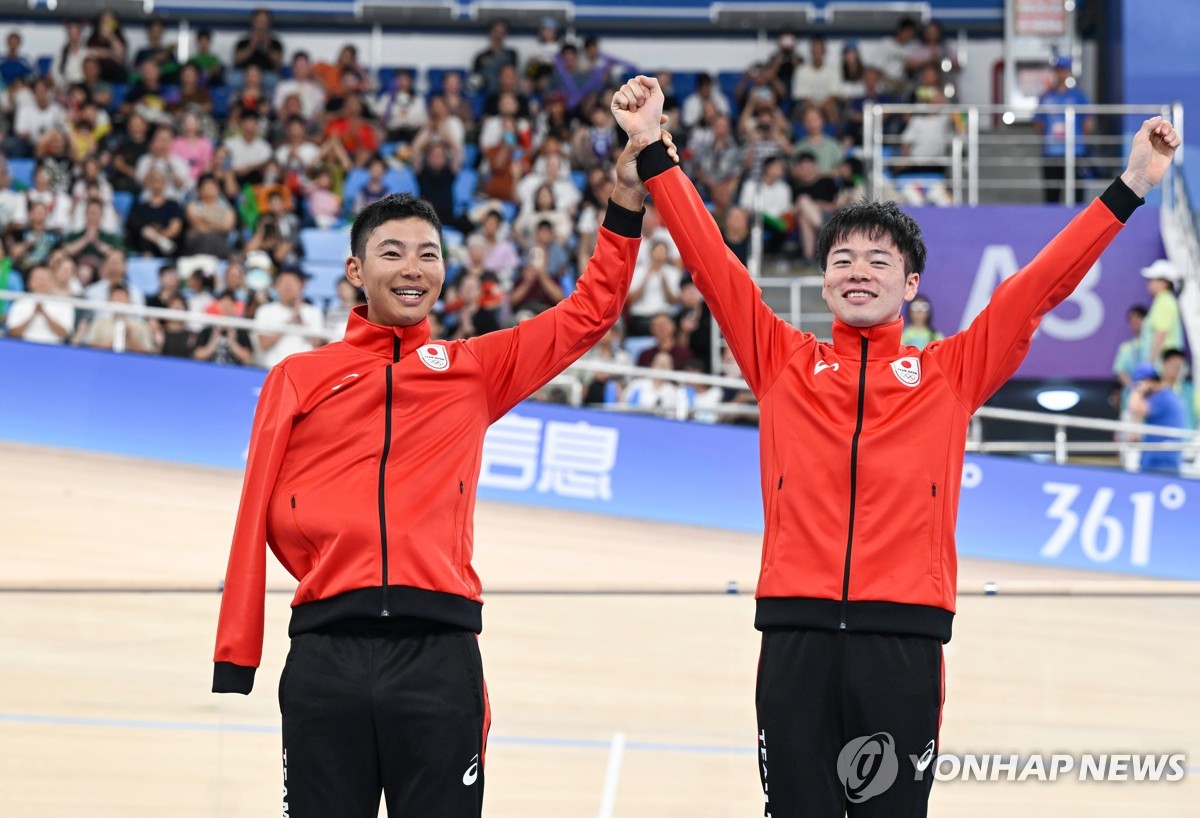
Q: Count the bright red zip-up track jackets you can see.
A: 2